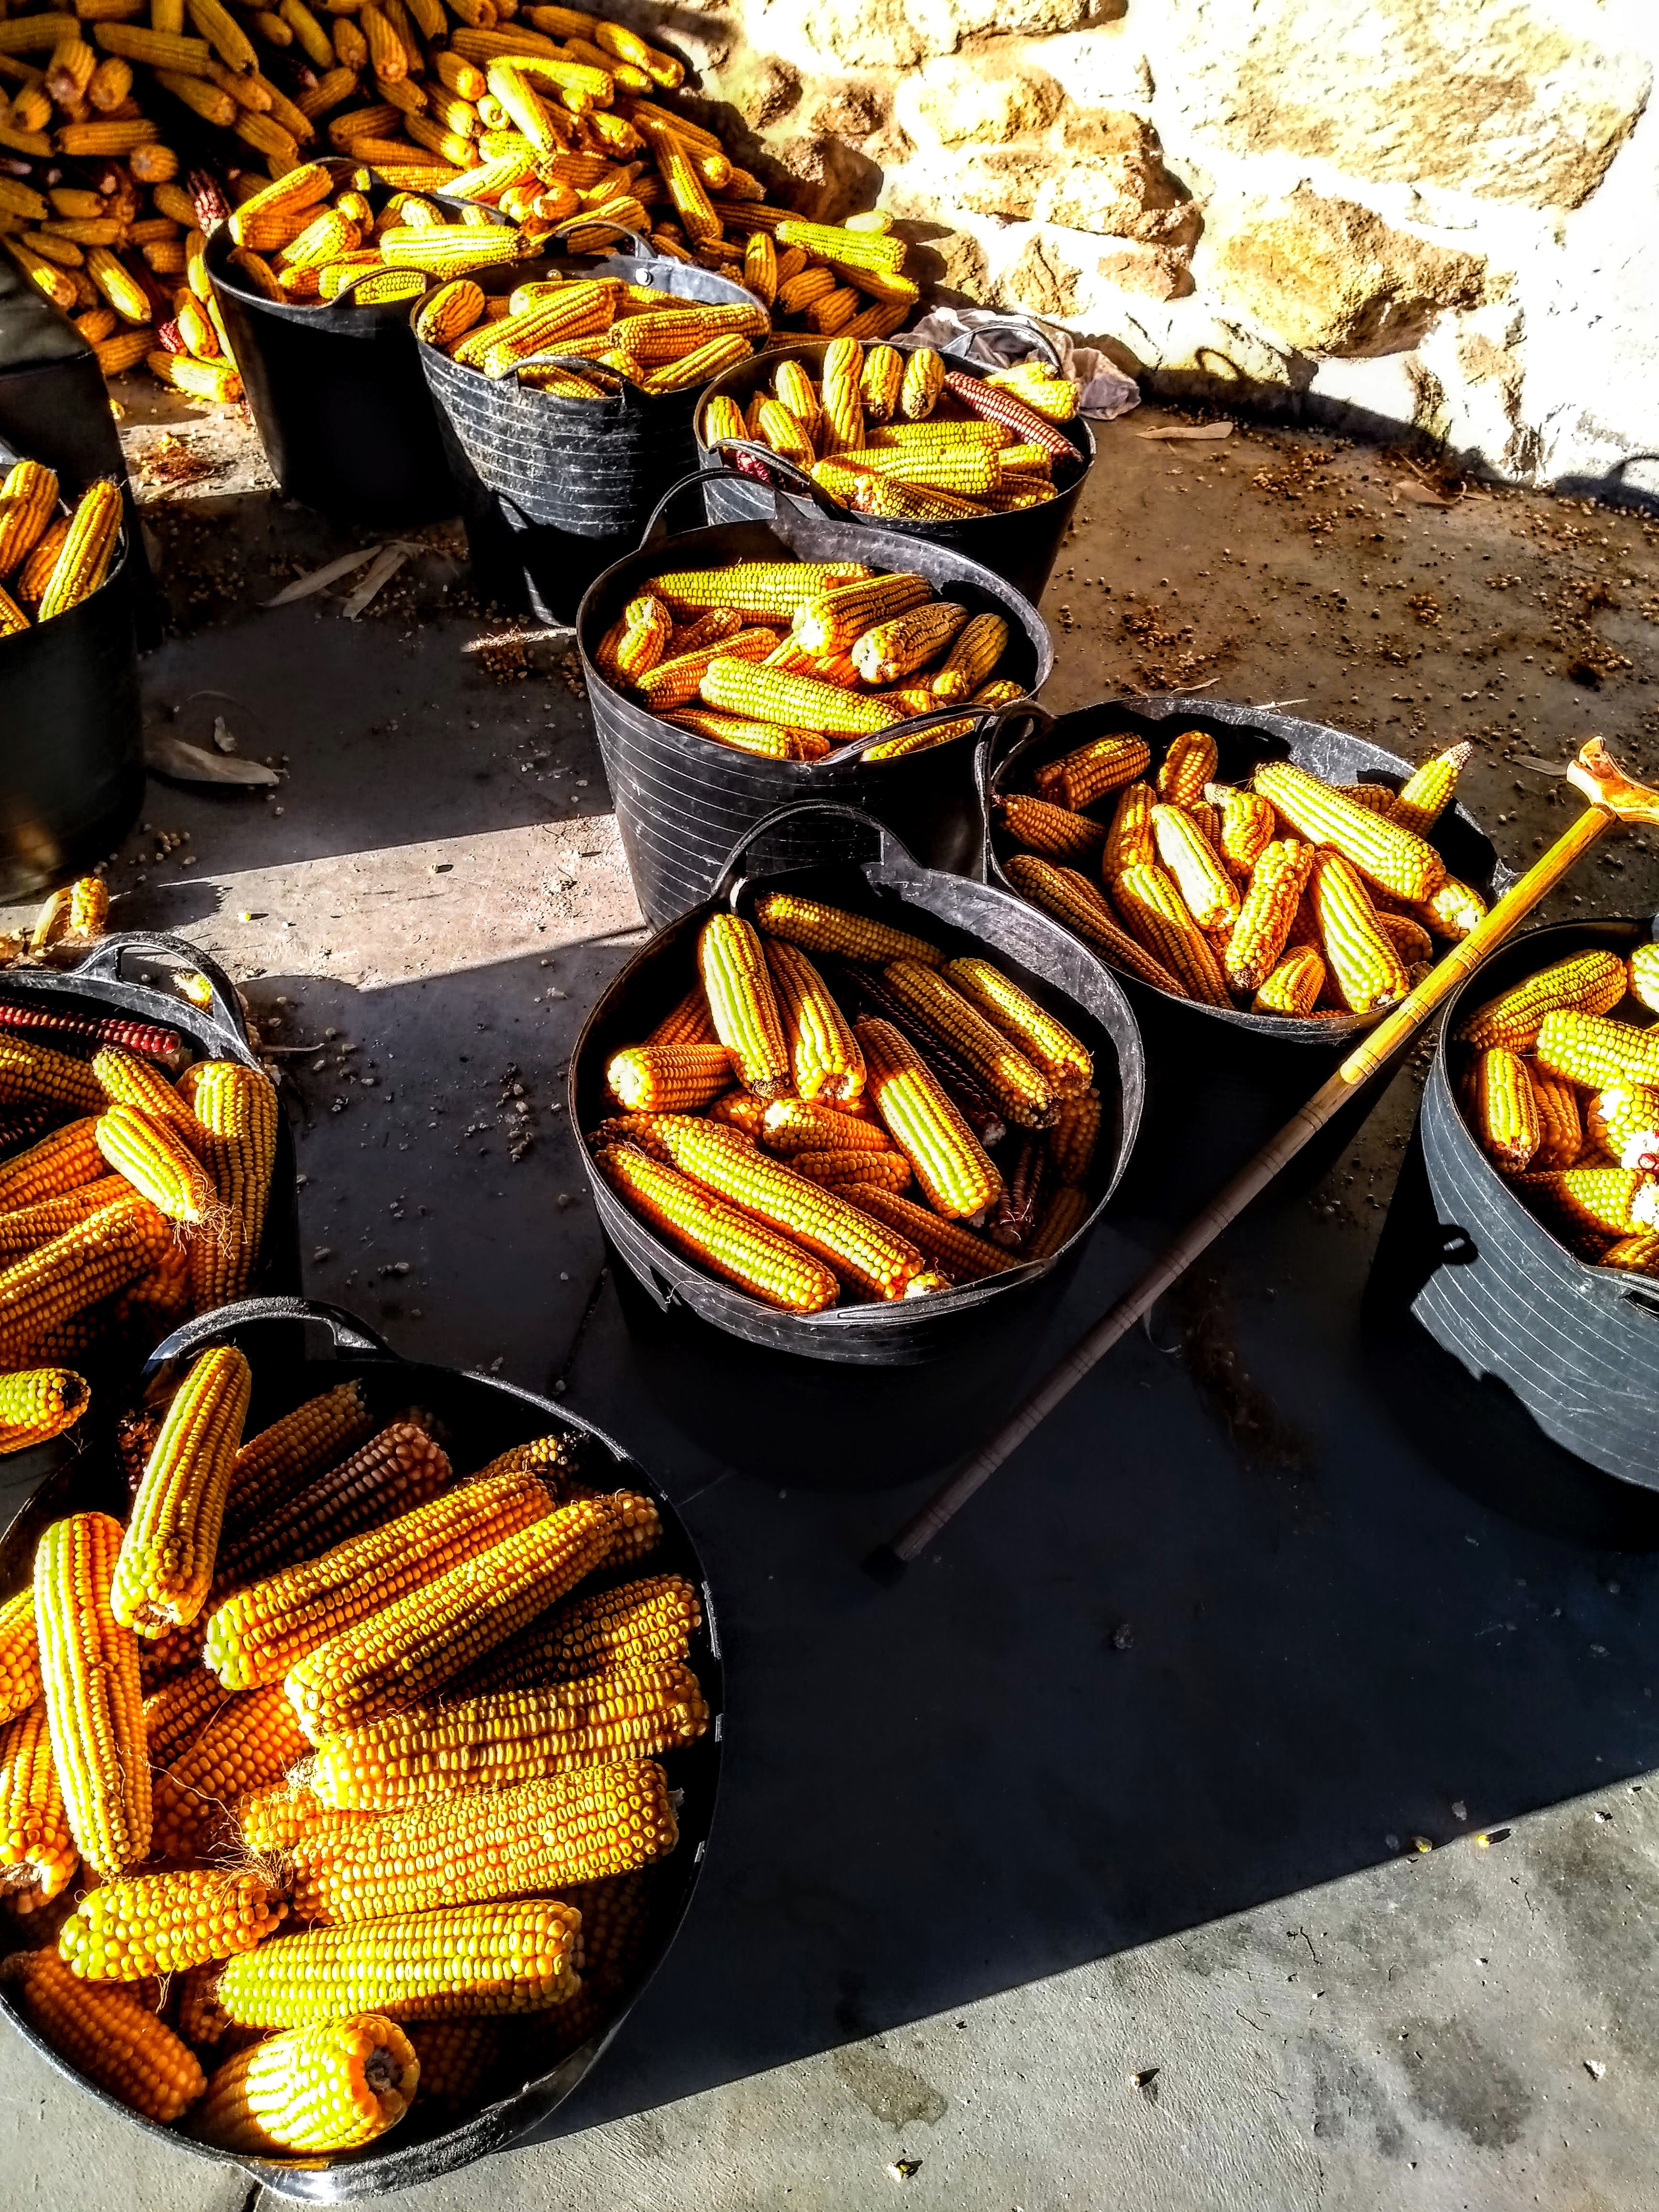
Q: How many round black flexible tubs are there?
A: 10